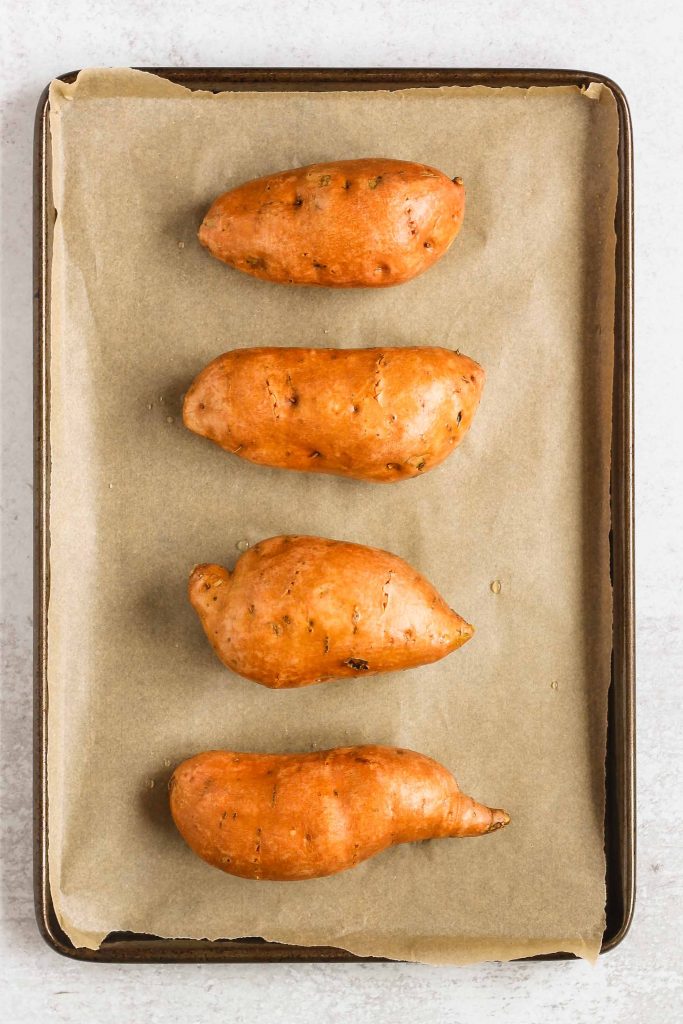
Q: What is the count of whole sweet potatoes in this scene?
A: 4